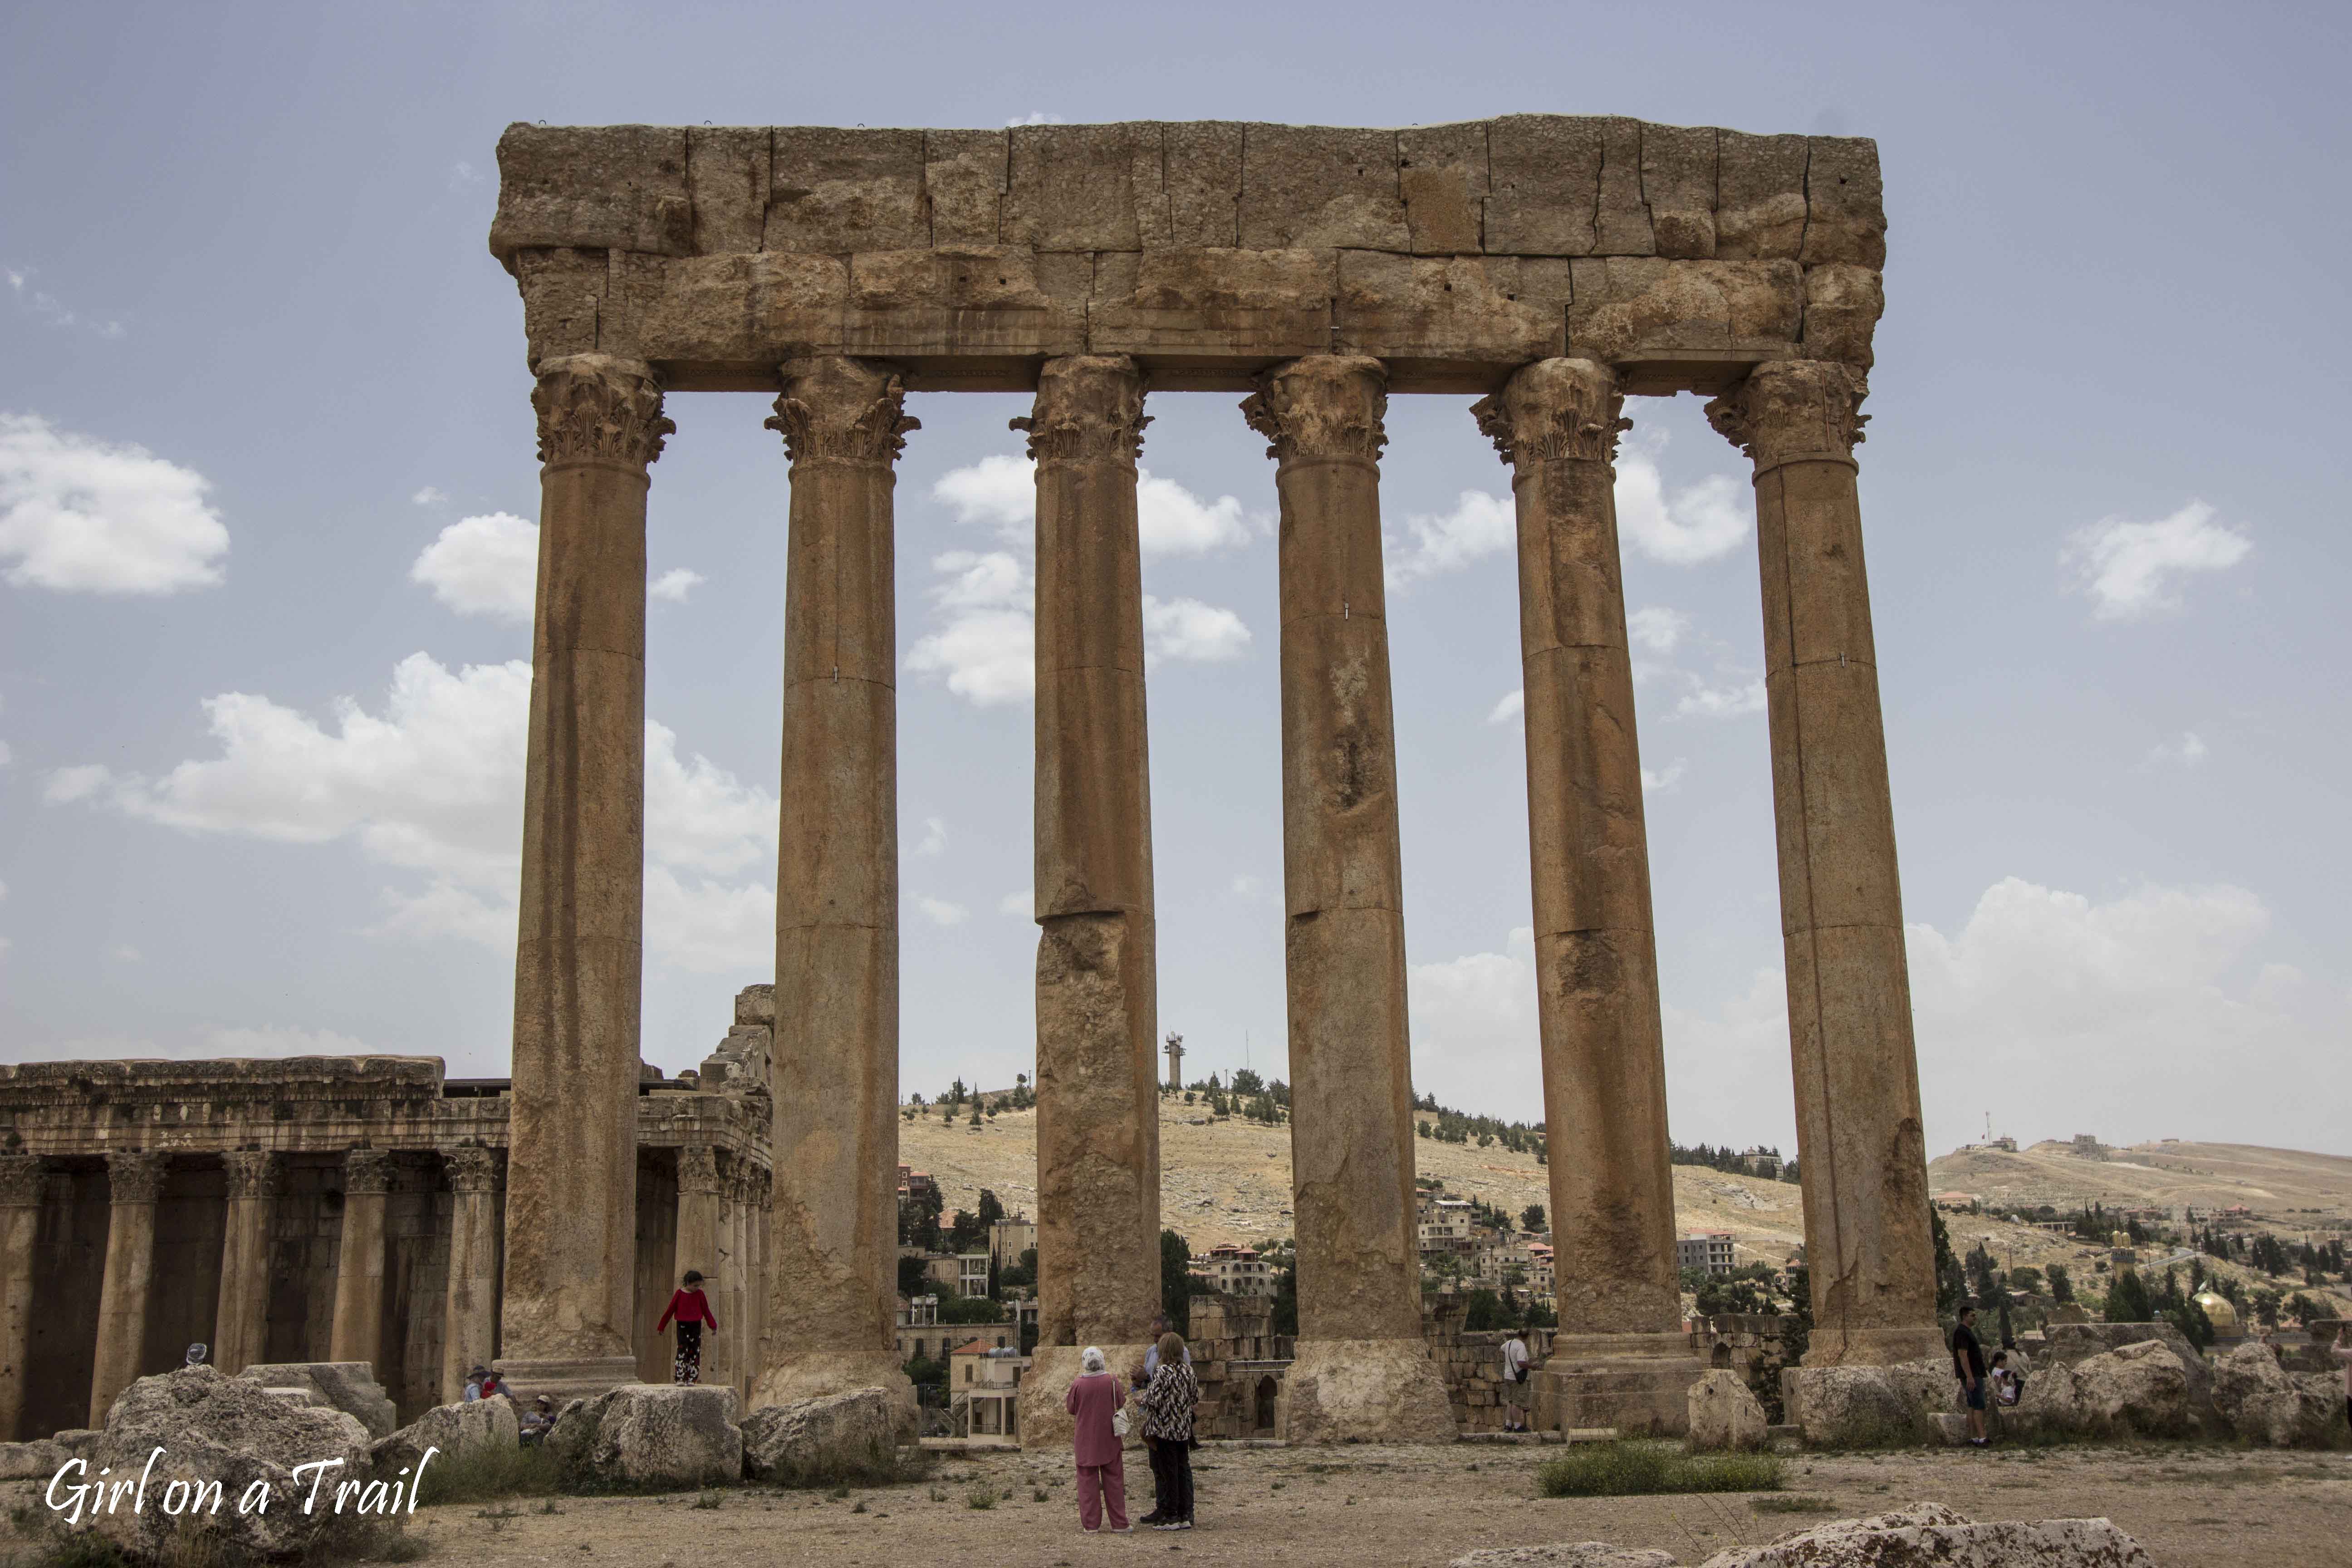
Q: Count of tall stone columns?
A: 6